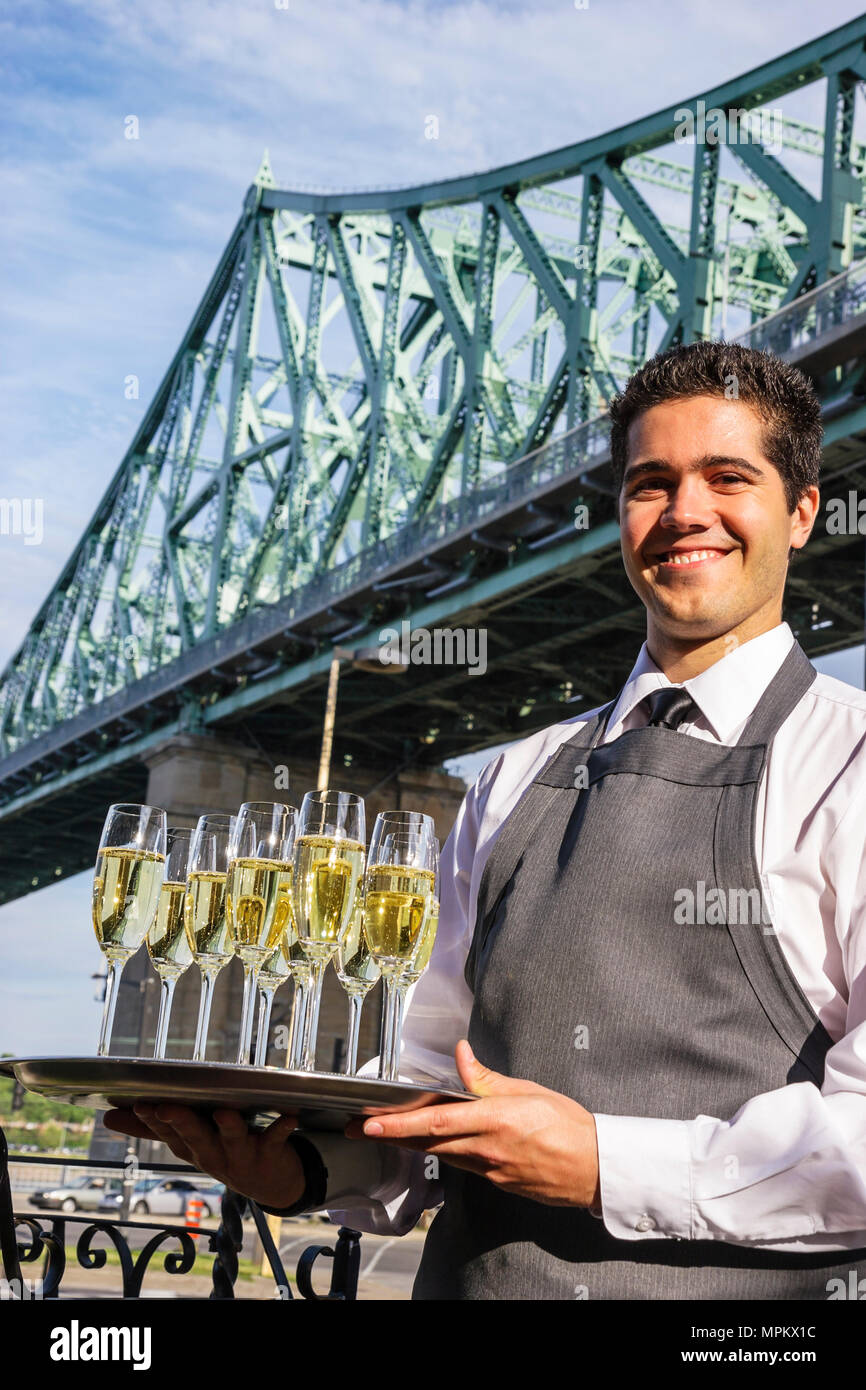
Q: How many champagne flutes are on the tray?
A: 10